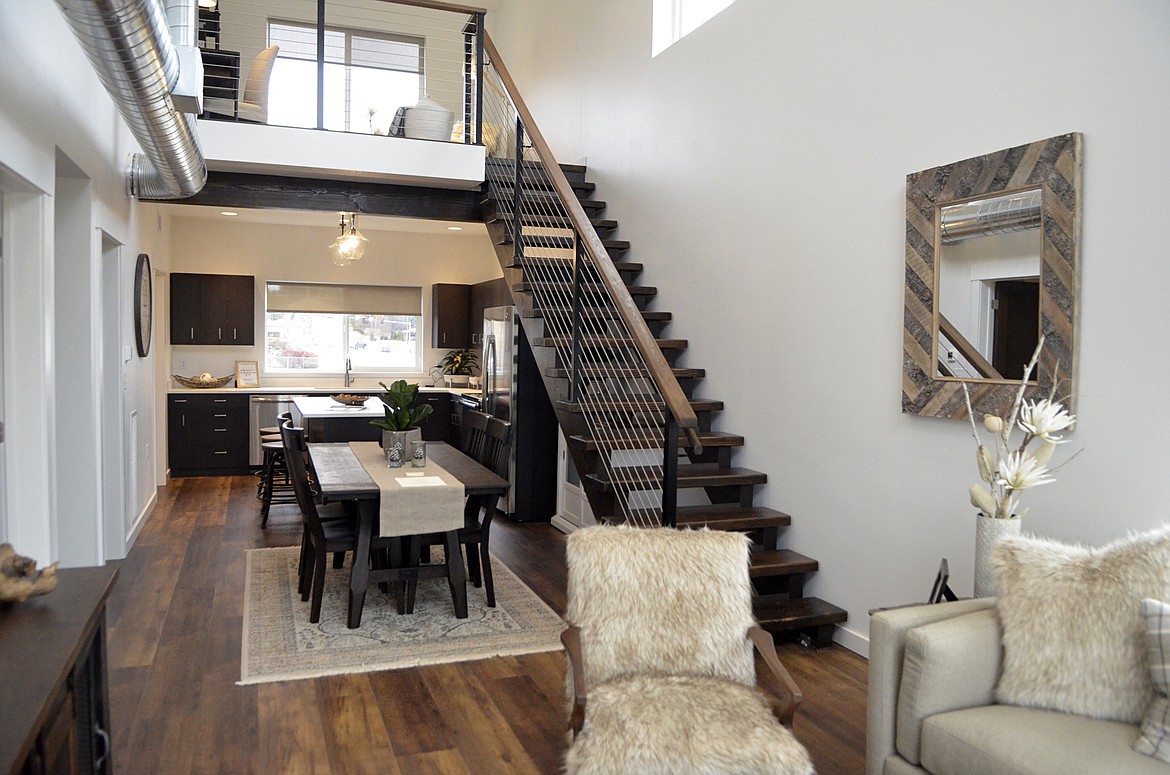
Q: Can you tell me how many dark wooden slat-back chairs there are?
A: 4